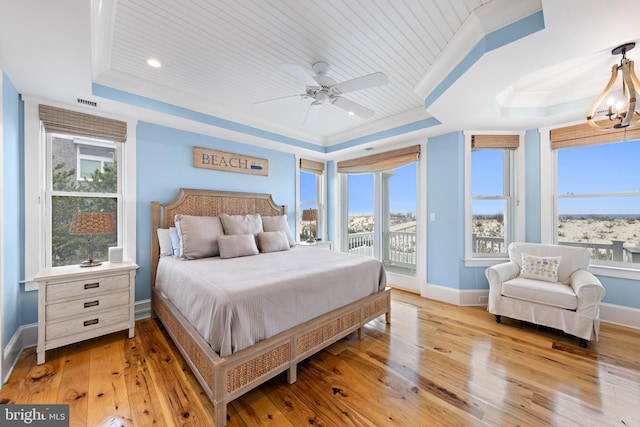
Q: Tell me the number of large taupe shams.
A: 3